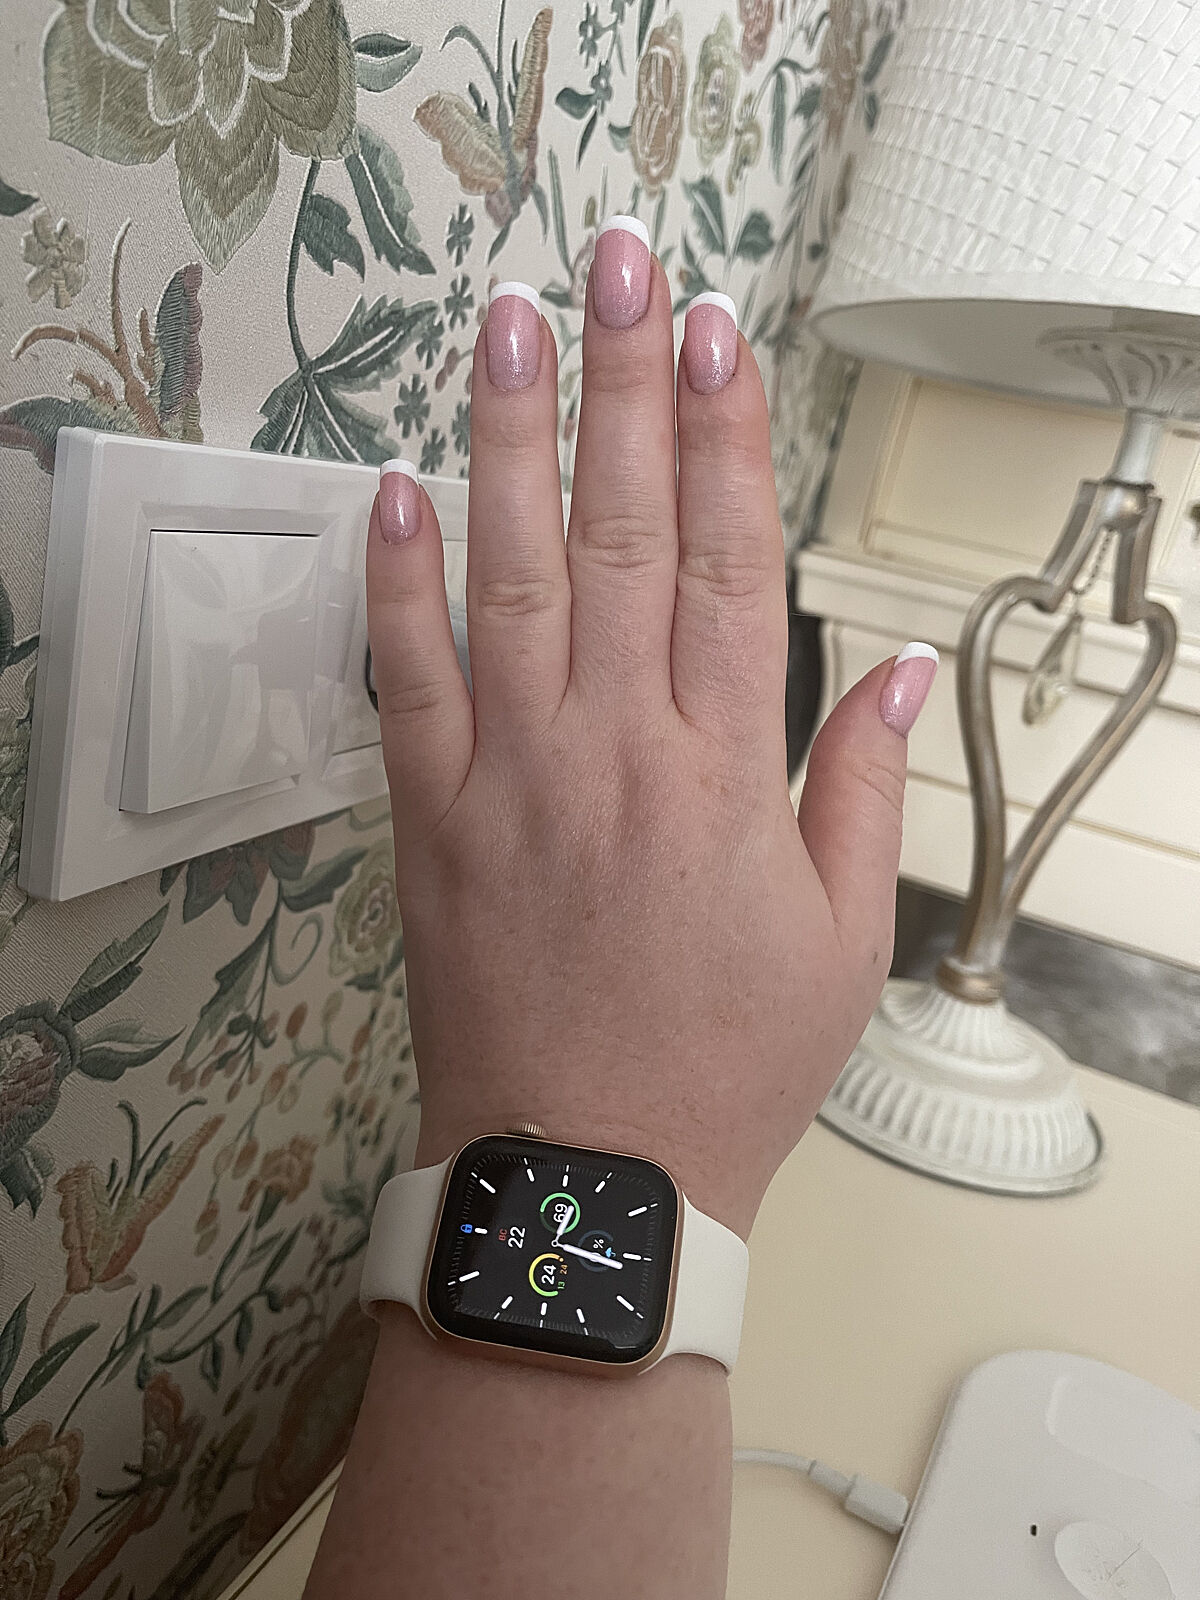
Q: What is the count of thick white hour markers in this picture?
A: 12